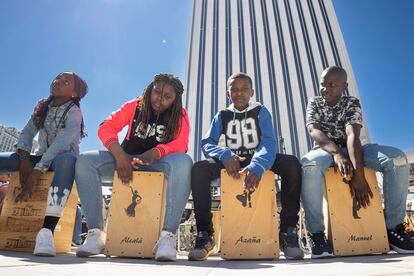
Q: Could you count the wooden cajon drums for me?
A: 4